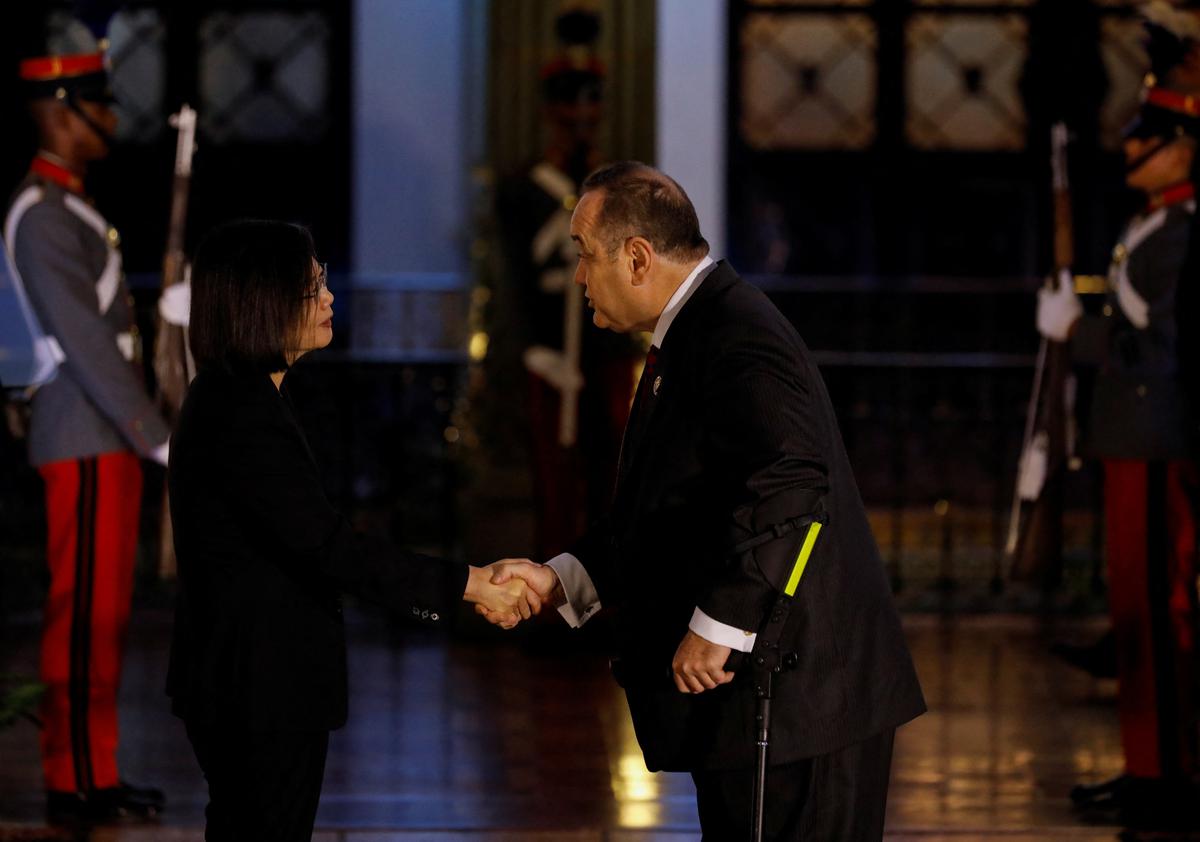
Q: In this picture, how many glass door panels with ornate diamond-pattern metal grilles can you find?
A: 5